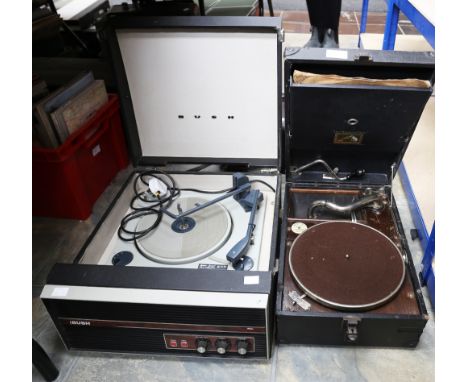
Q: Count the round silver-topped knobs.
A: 3